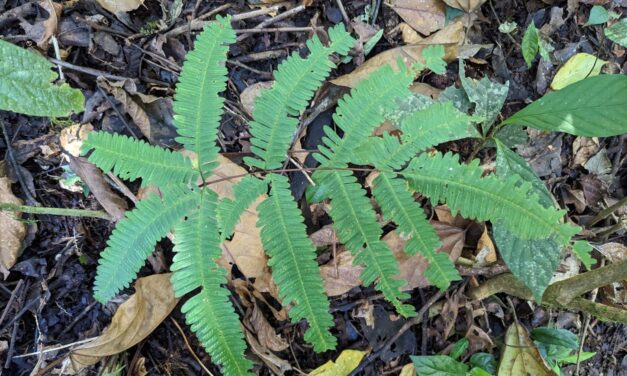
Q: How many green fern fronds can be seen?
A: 12